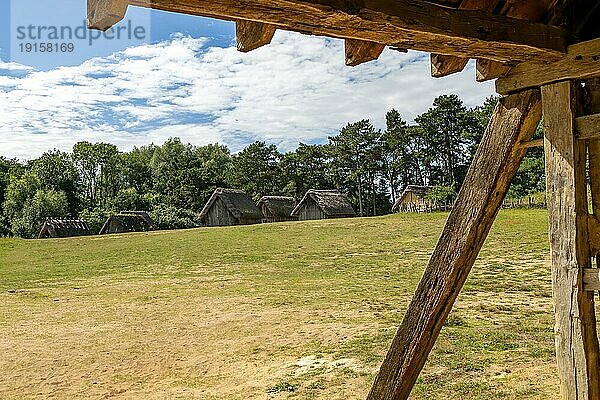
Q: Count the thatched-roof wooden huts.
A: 6